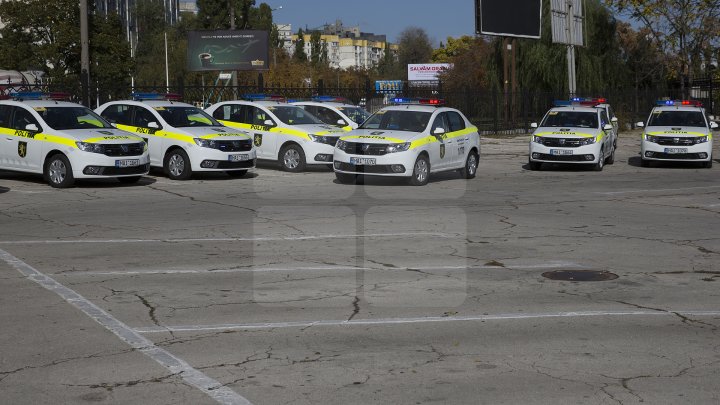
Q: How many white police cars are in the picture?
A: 8